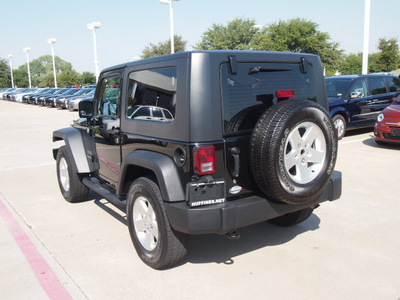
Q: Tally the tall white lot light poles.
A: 6